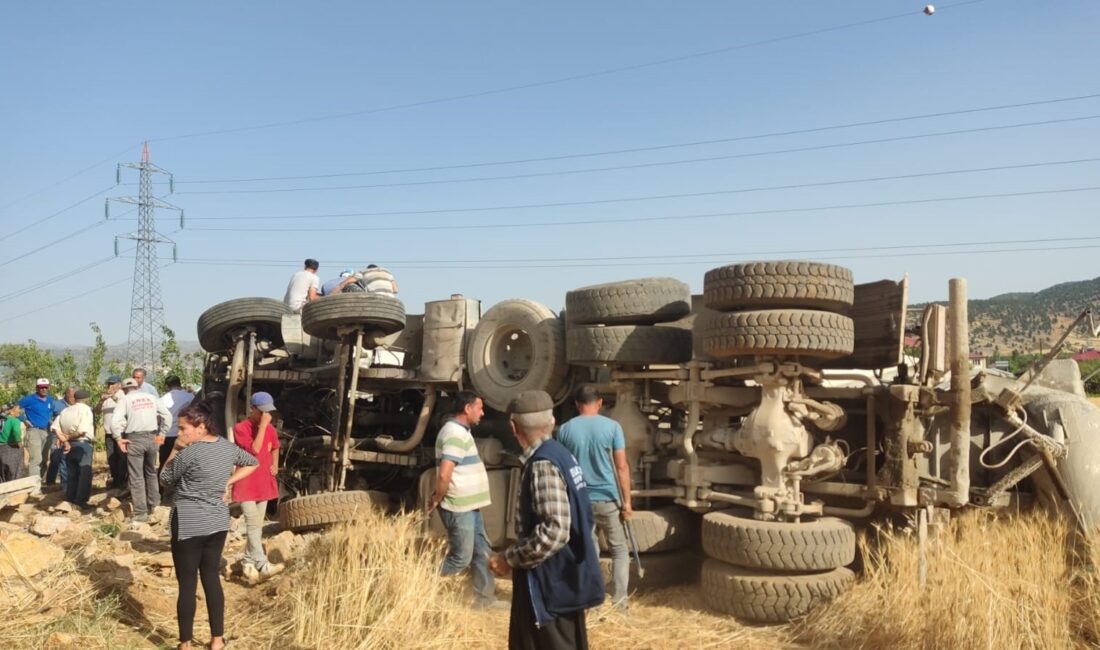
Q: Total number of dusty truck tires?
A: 12